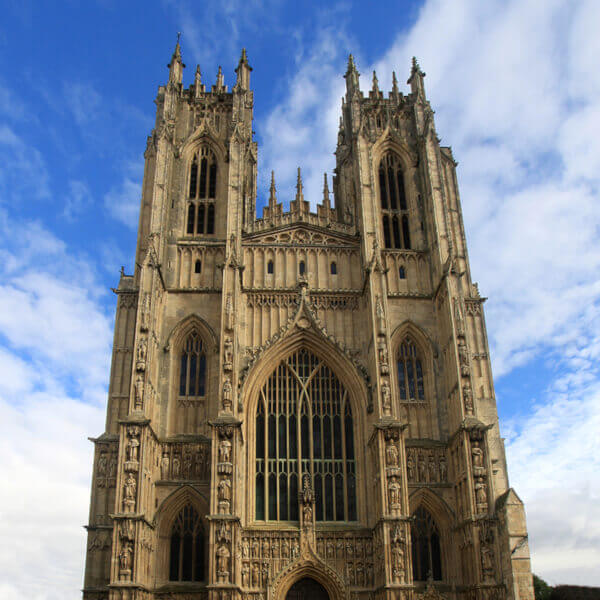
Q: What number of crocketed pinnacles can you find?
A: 11